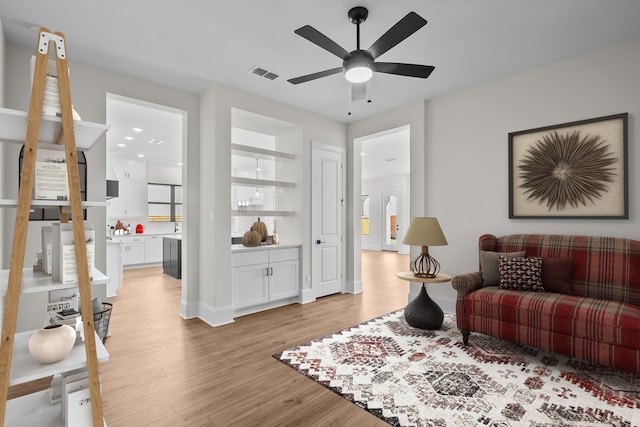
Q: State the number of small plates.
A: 0